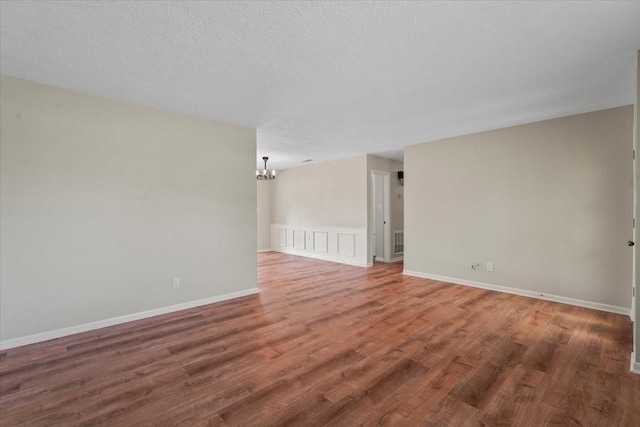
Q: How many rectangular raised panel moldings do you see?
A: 4